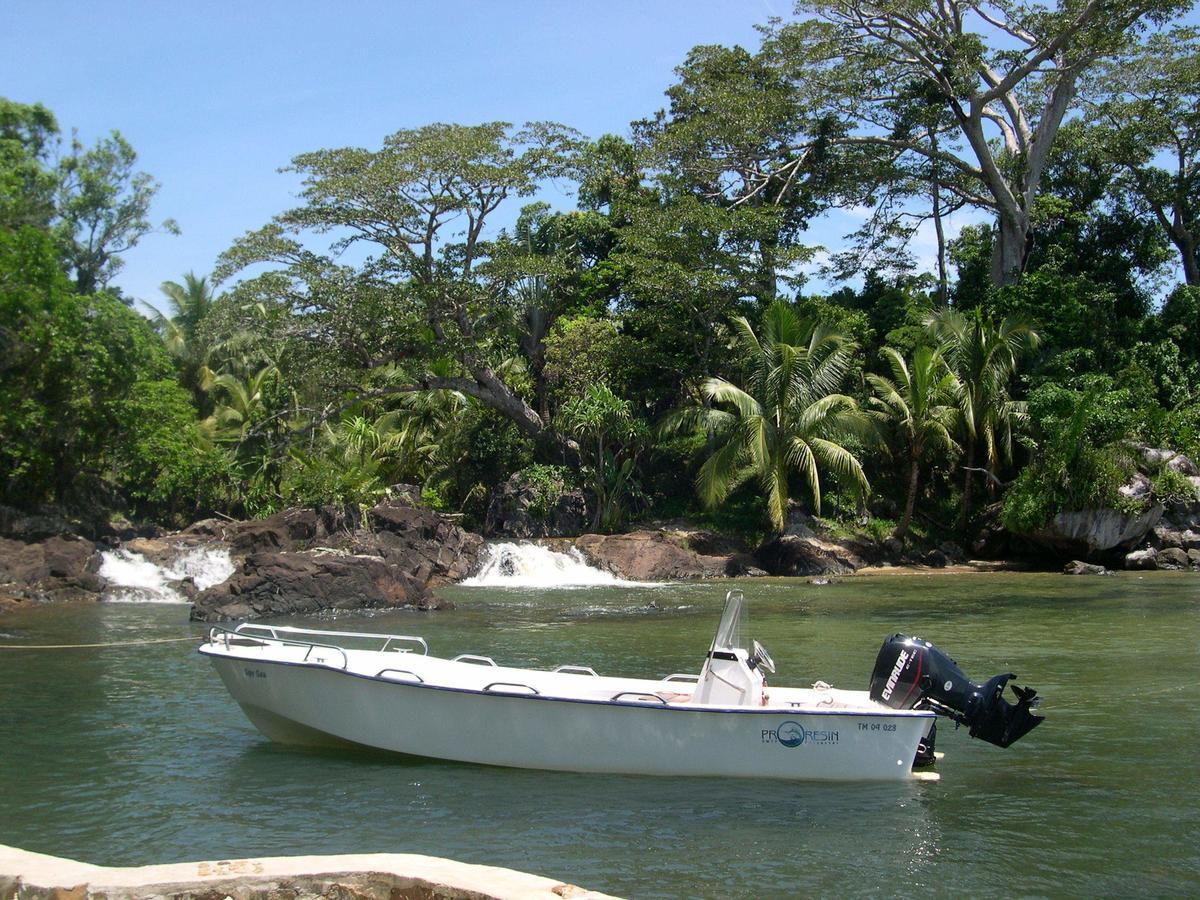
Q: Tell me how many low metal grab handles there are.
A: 6